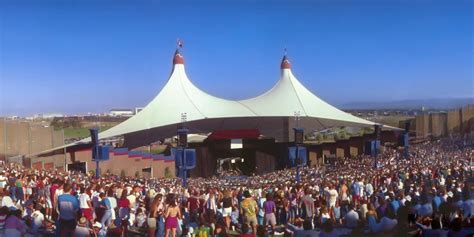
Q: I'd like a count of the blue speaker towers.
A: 5